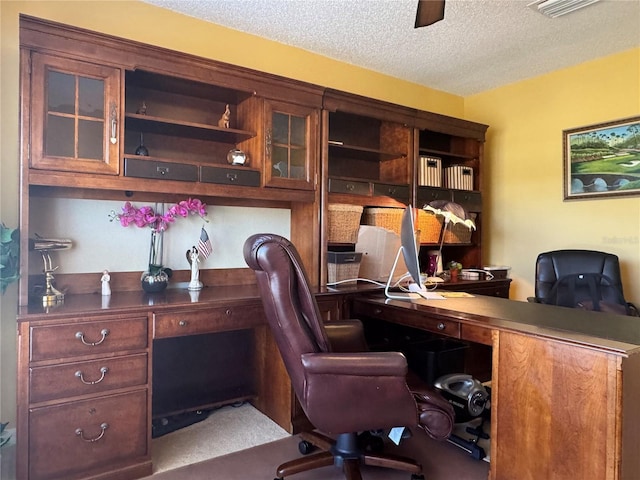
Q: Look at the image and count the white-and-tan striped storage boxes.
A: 2